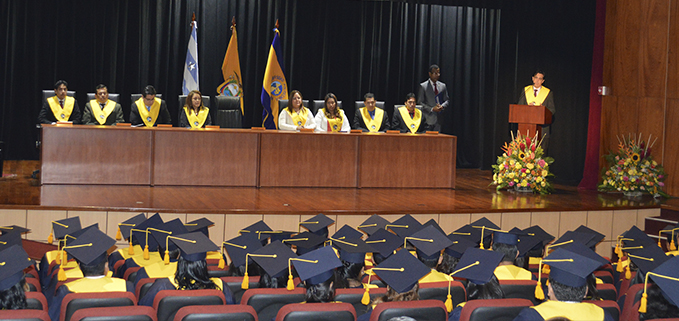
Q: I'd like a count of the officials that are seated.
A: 8